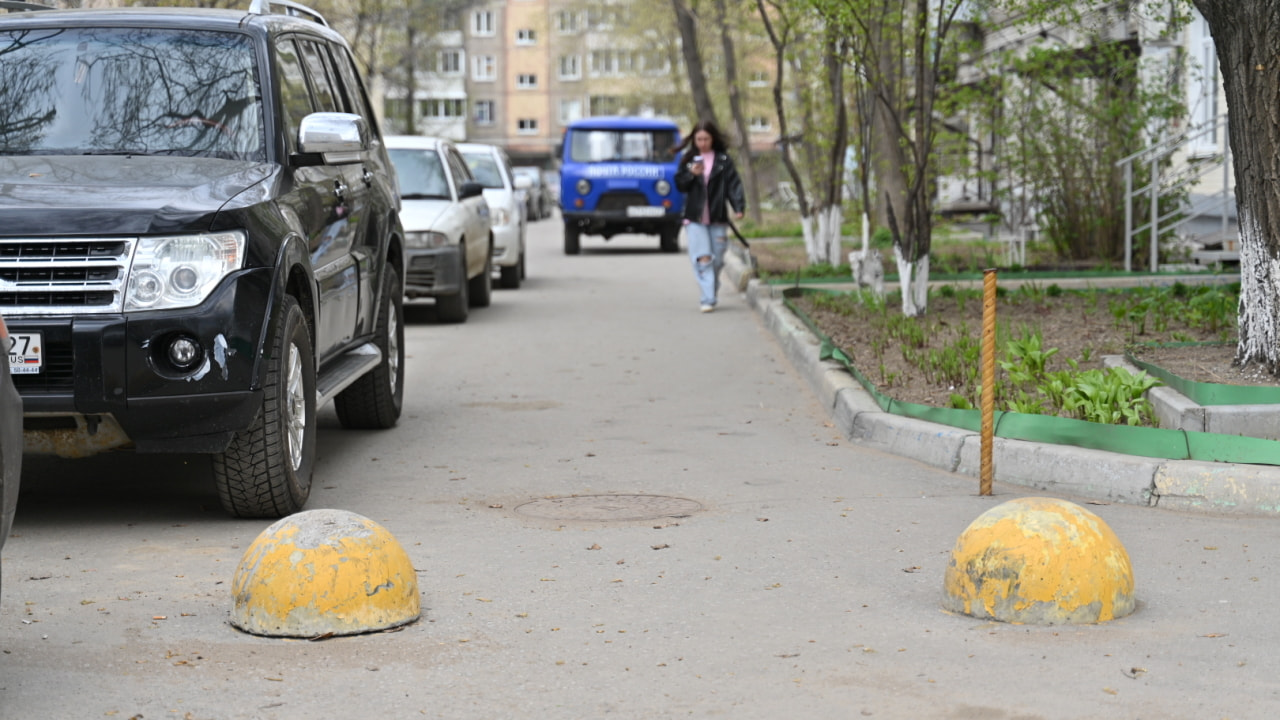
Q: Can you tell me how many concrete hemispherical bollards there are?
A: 2